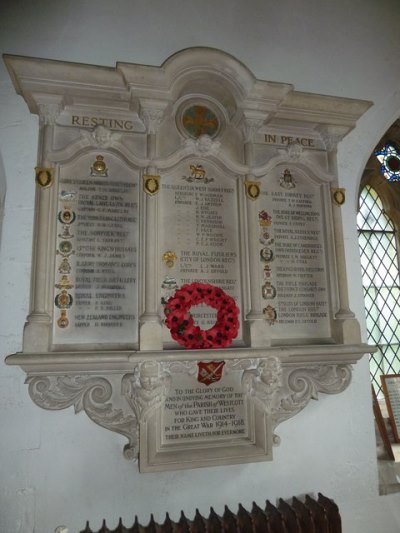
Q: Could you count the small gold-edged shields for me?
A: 4